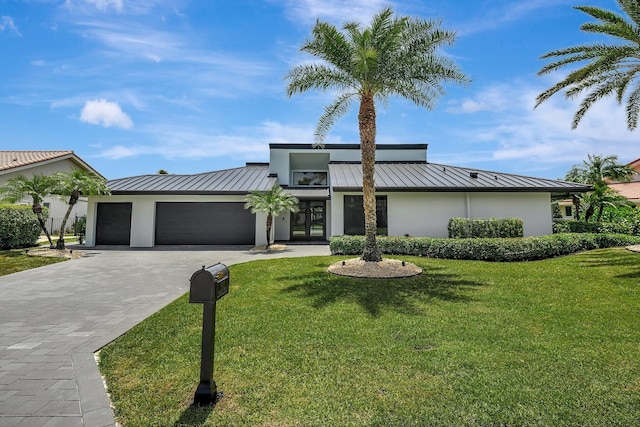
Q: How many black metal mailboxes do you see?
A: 1